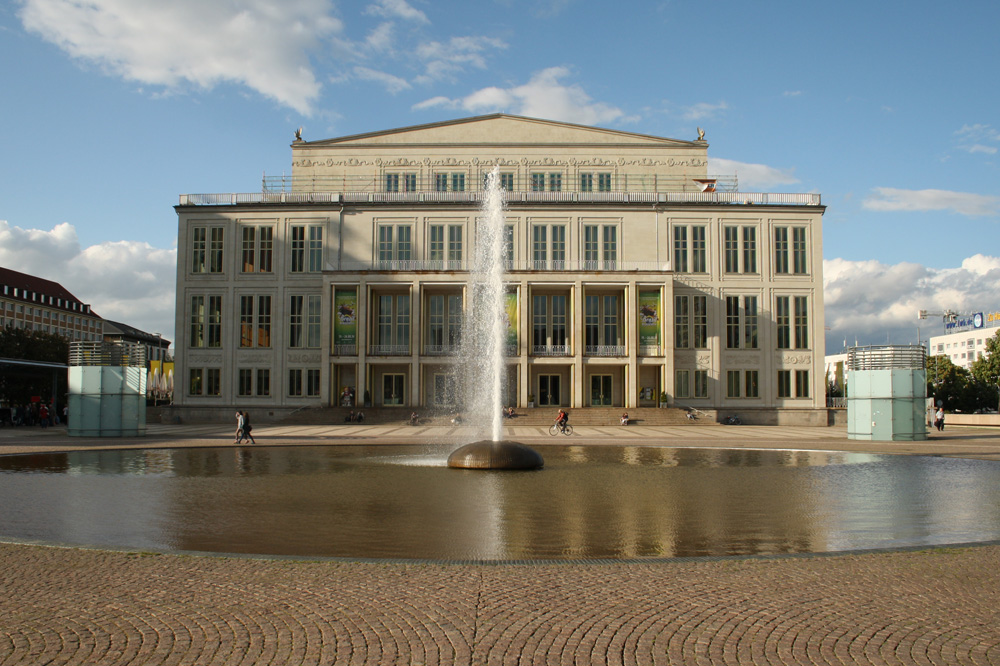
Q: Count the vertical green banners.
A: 3